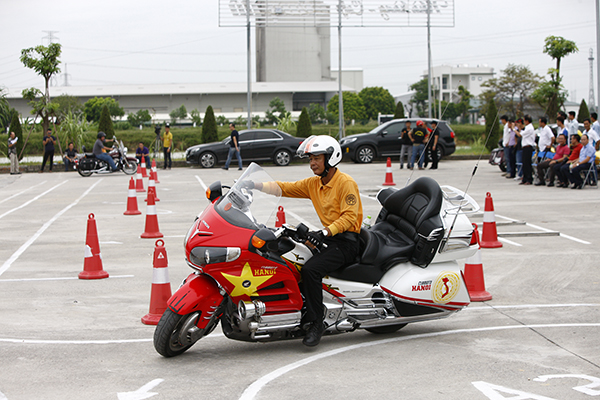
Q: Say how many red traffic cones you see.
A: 12